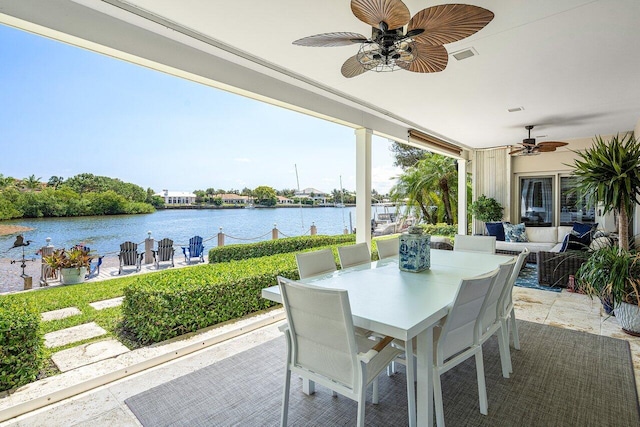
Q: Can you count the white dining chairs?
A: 8